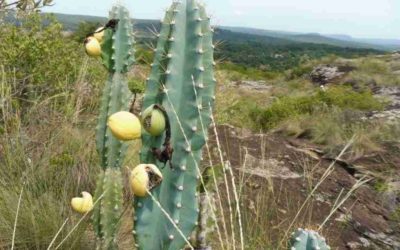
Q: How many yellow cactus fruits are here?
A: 5